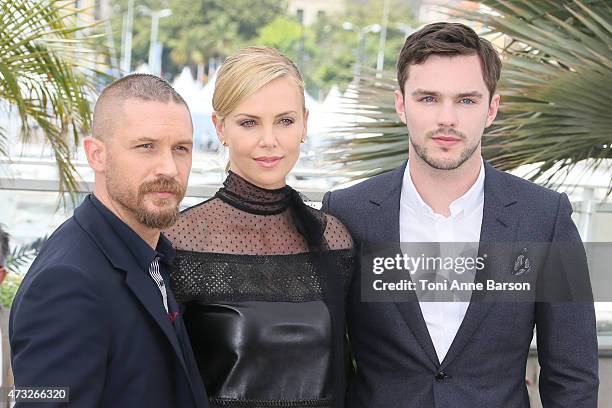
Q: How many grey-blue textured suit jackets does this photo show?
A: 1